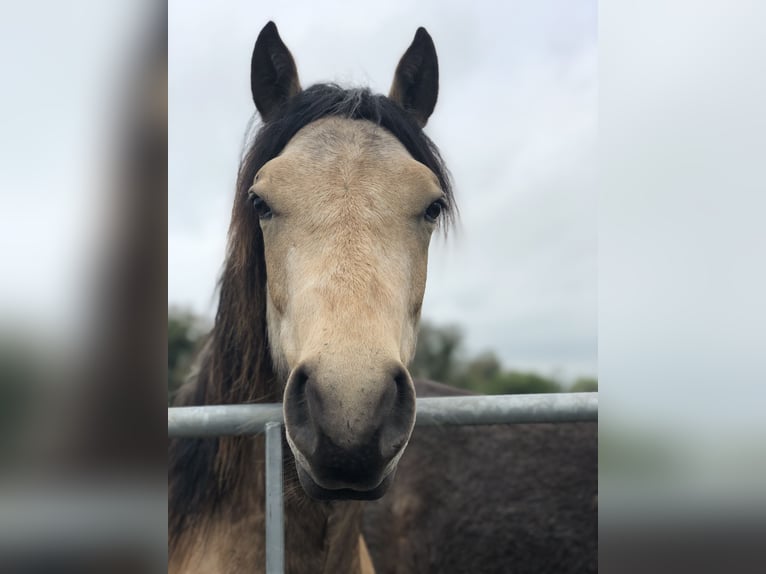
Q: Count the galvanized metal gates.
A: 1